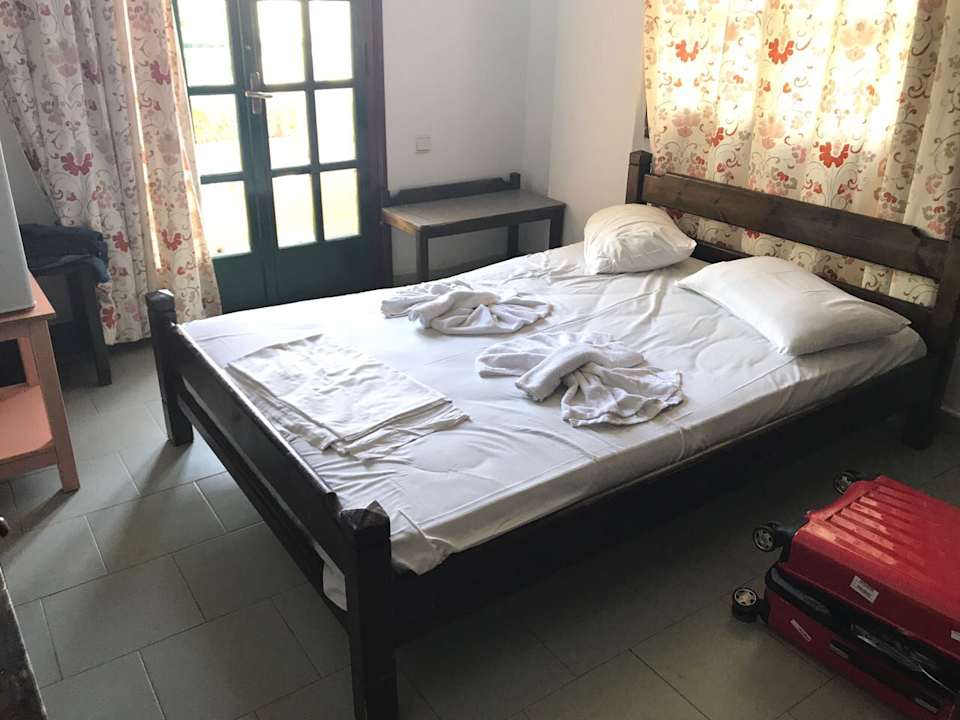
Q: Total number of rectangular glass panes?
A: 9